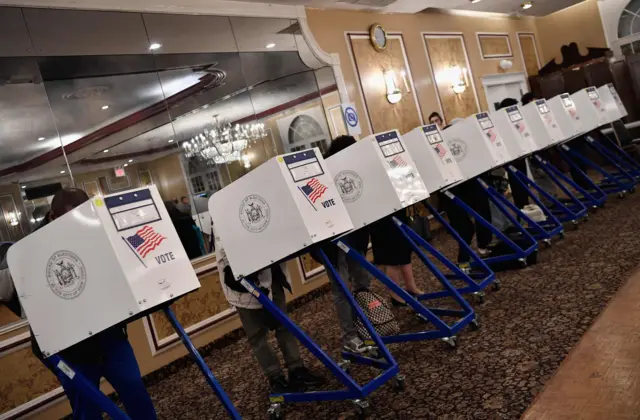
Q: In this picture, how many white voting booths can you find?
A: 10